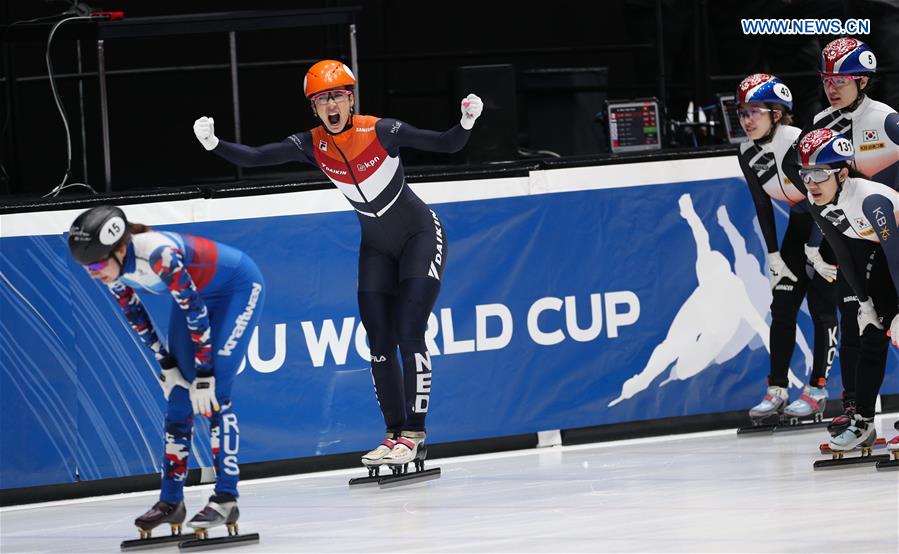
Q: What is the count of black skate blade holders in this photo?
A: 8